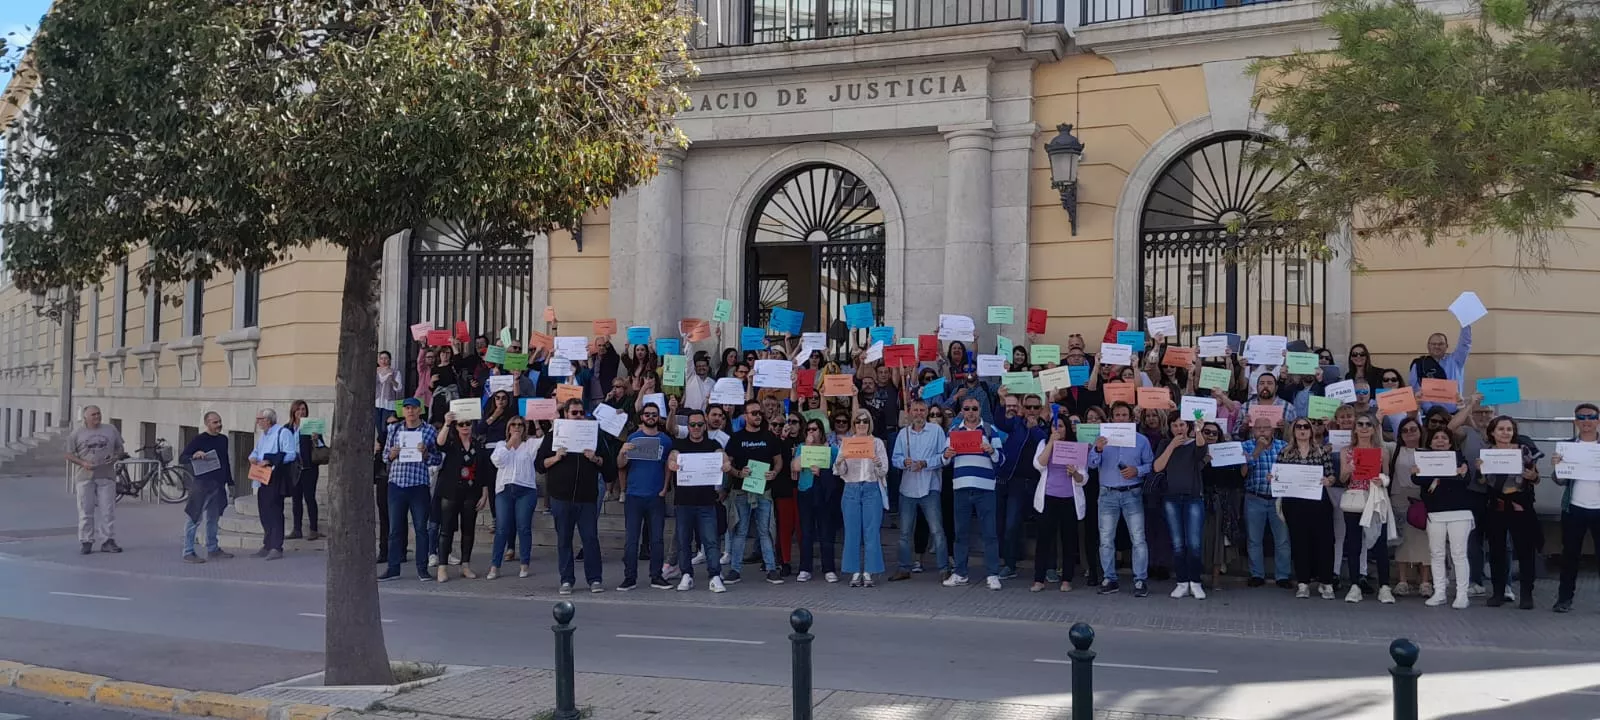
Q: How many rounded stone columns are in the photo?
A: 2